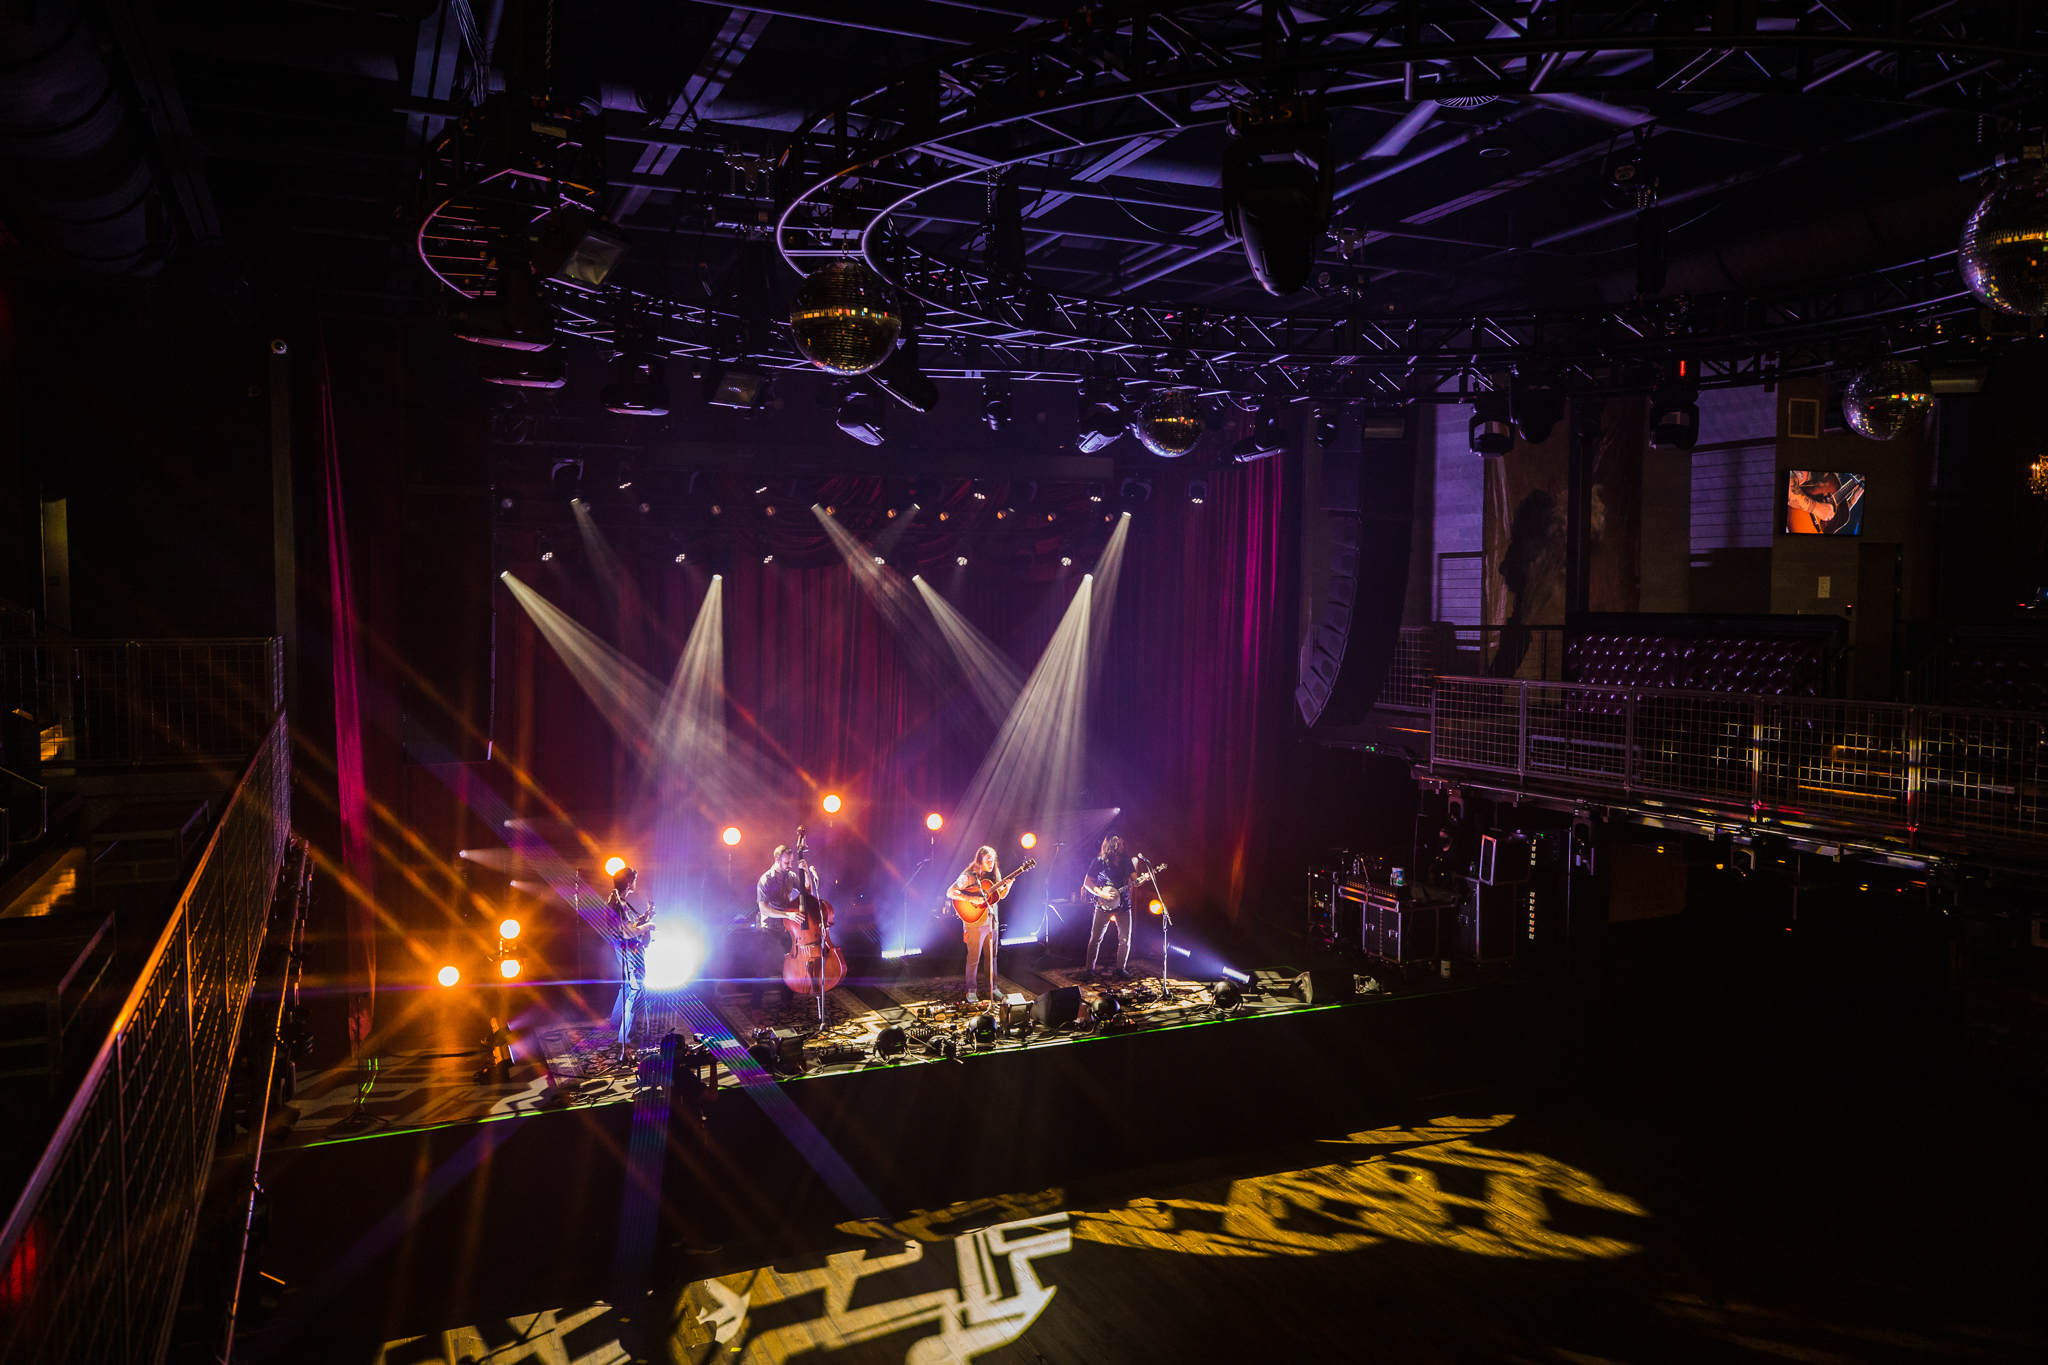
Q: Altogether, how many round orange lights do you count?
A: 9